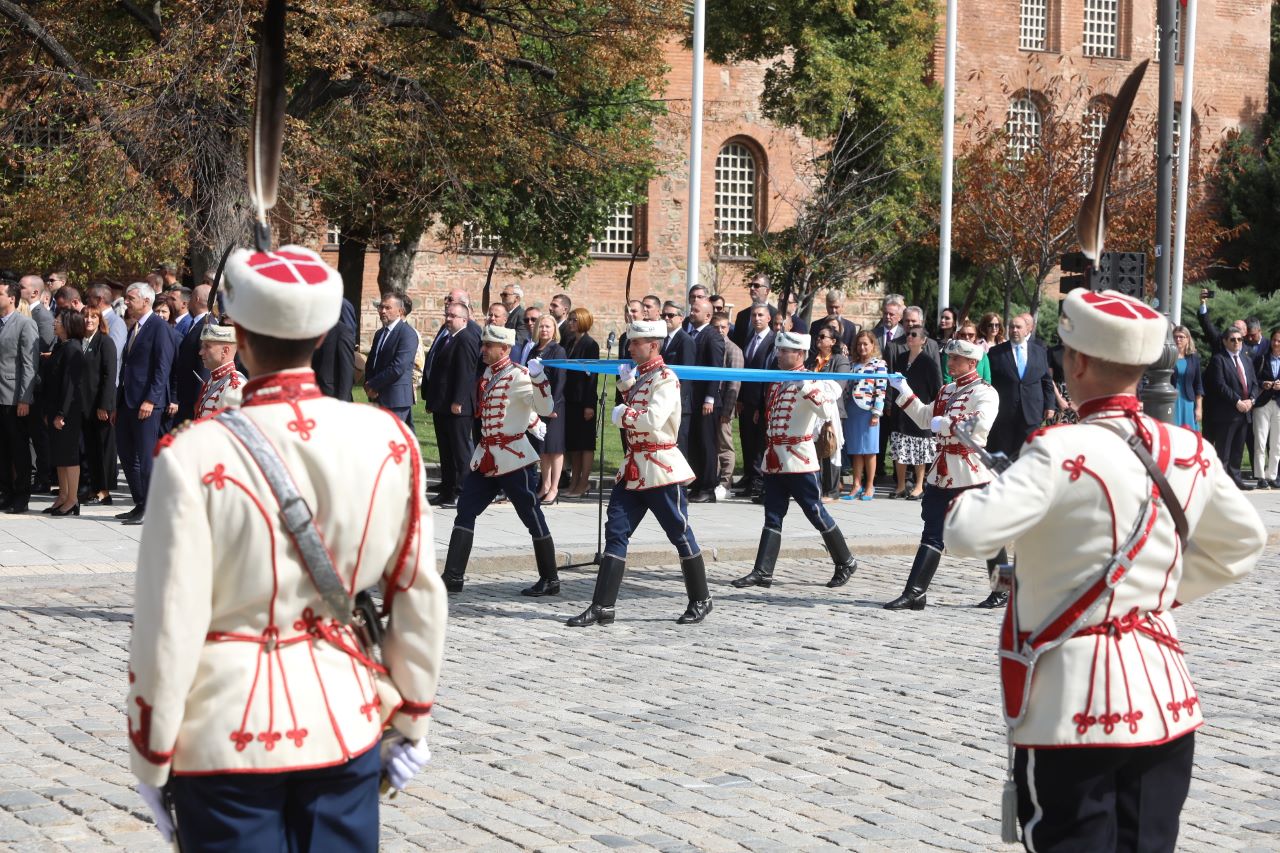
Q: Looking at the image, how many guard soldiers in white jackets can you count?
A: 7